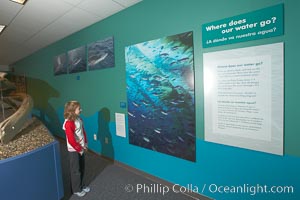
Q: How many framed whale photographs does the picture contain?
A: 3